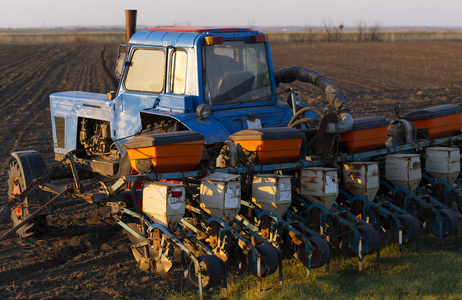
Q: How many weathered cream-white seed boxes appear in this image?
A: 7